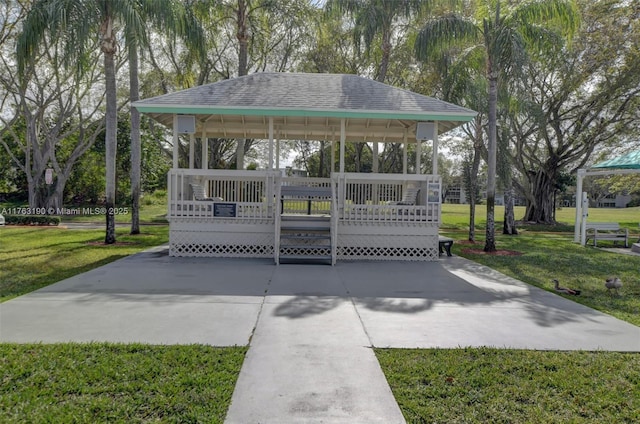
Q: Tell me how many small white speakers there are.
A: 2